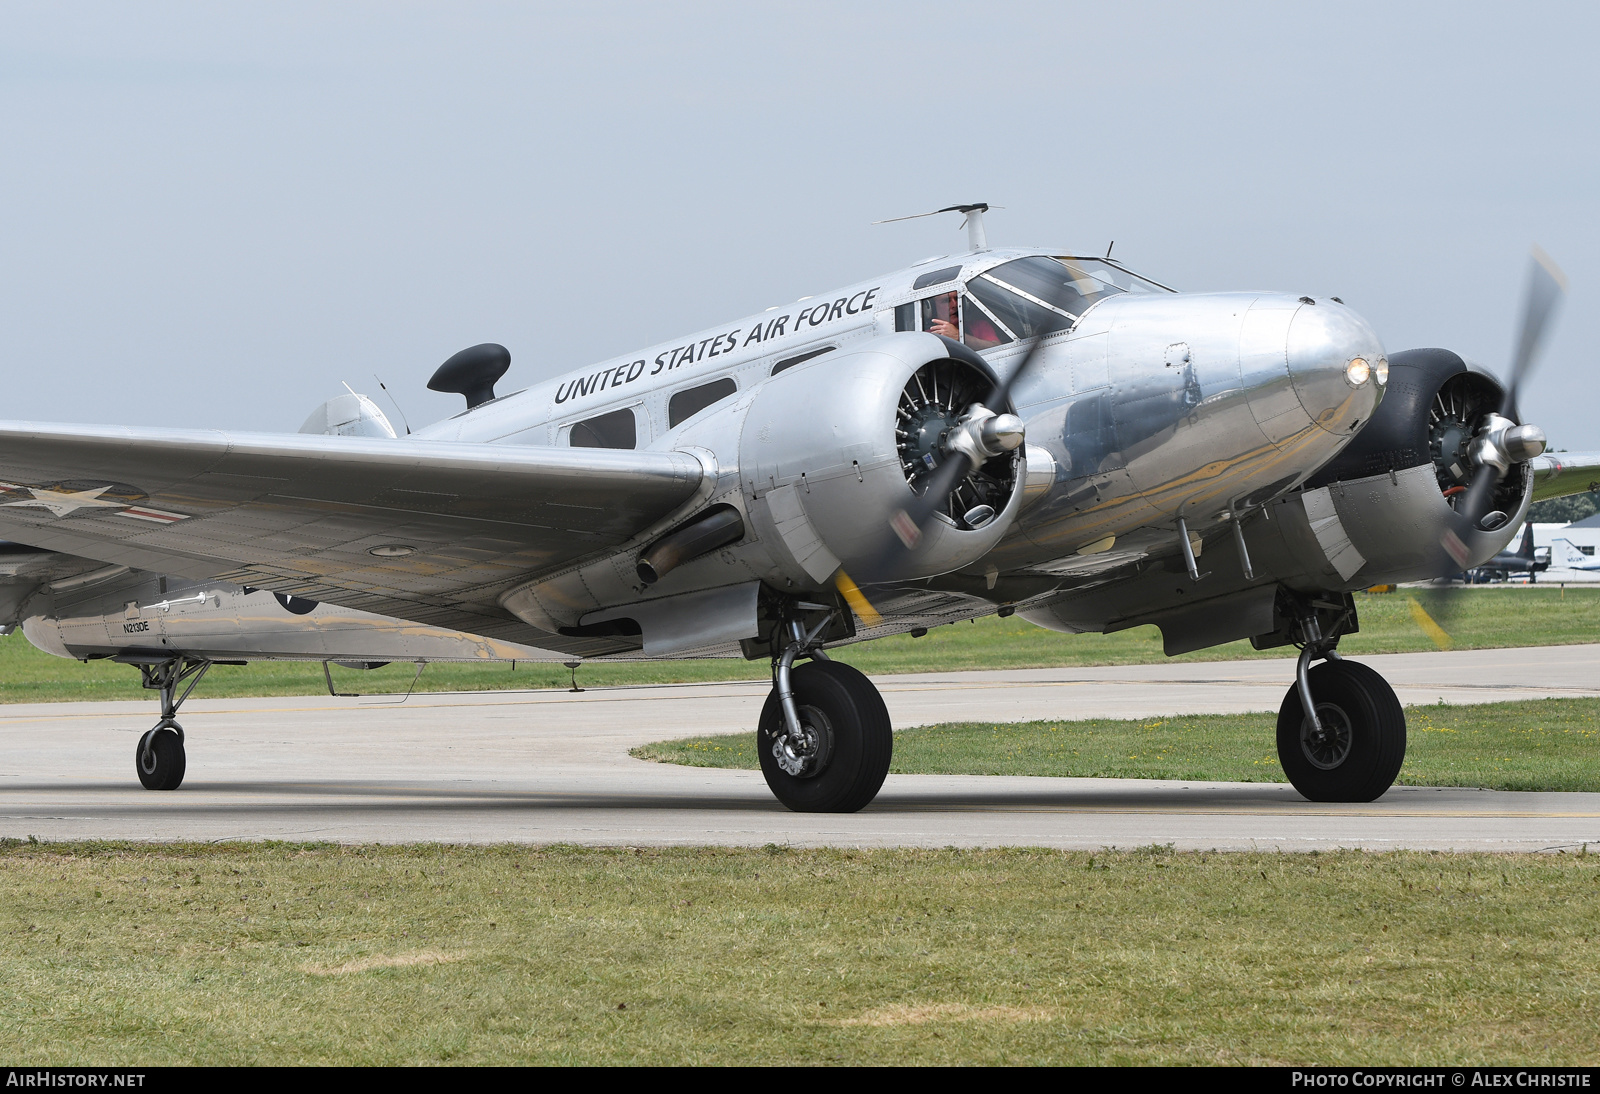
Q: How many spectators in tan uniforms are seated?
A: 0